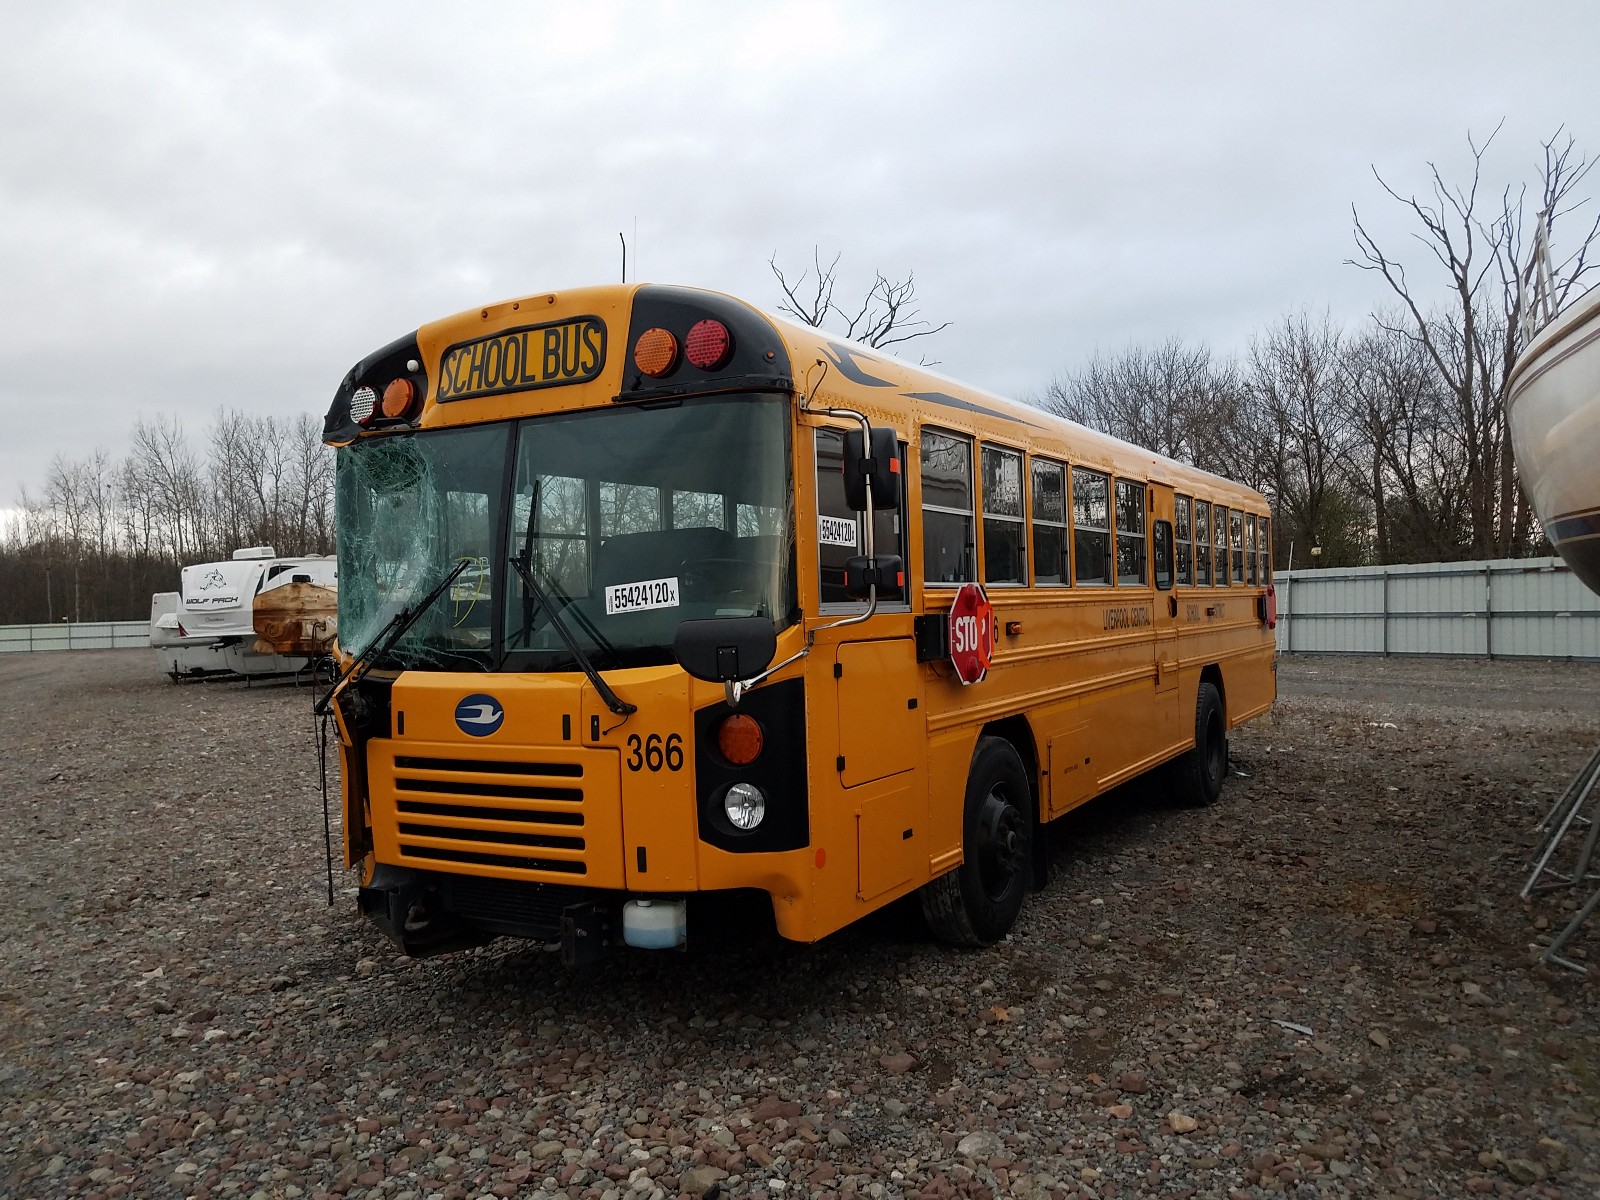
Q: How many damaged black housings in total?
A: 1